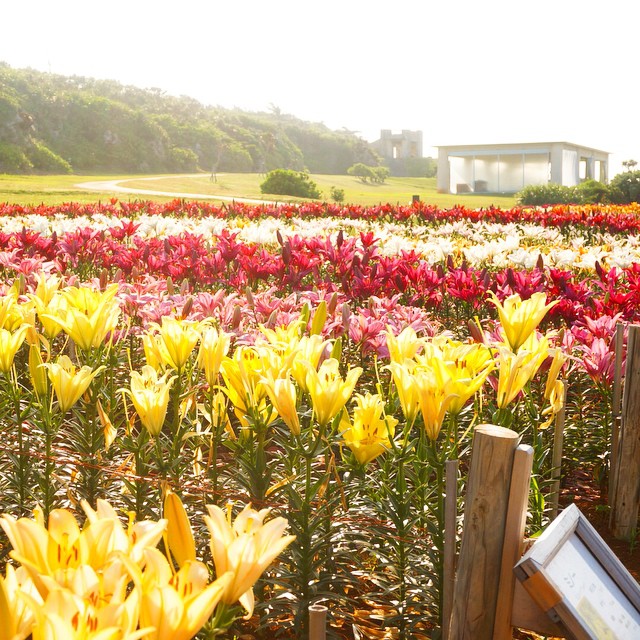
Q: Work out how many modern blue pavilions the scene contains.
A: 0